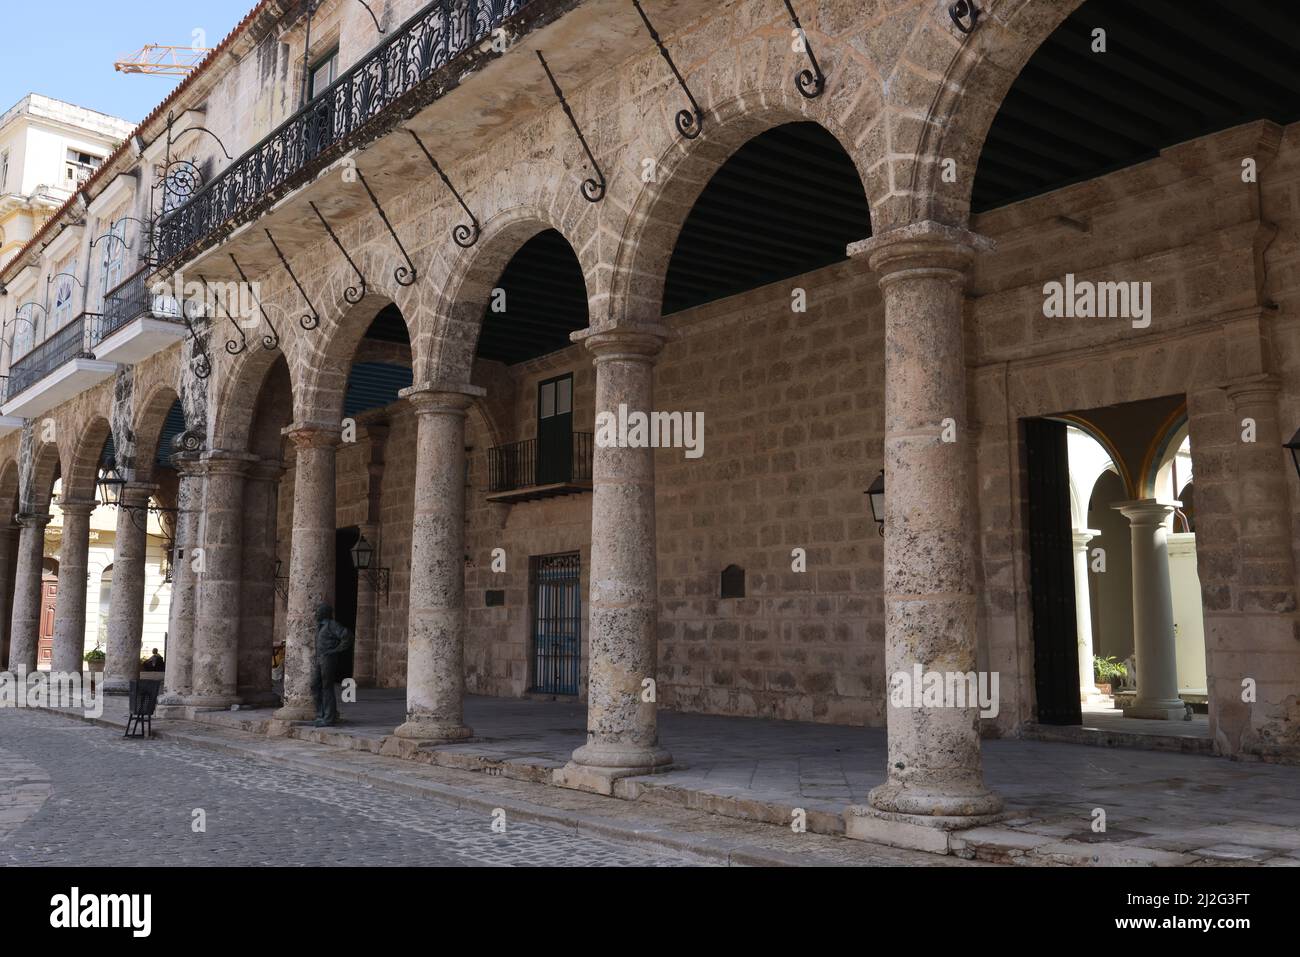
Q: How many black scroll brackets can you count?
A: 11